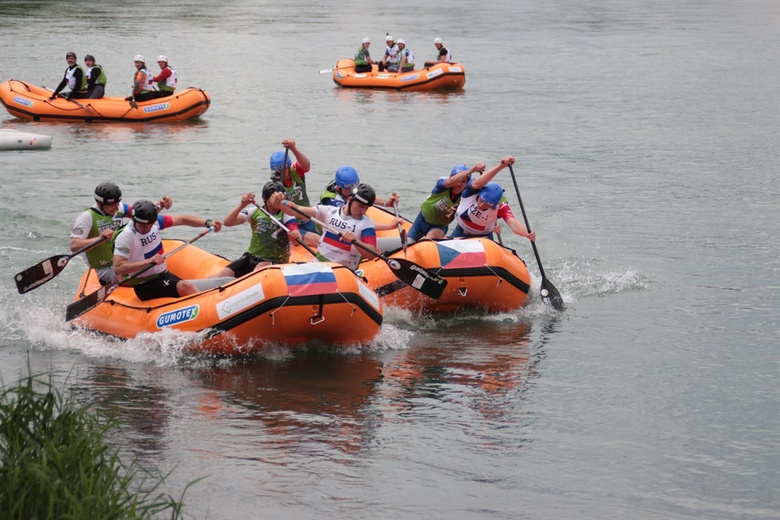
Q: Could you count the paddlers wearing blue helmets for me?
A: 4